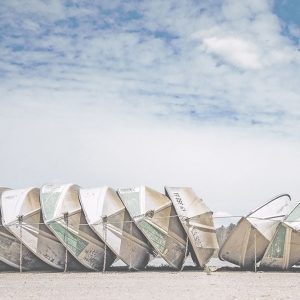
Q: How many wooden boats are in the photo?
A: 8